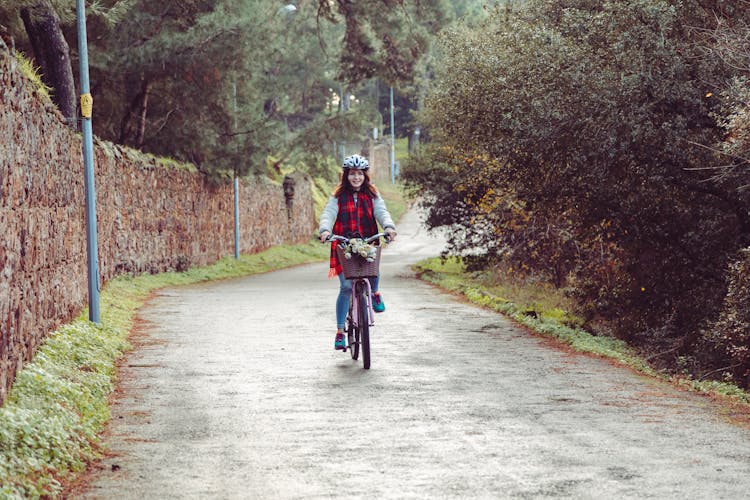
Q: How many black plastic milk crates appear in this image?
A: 0